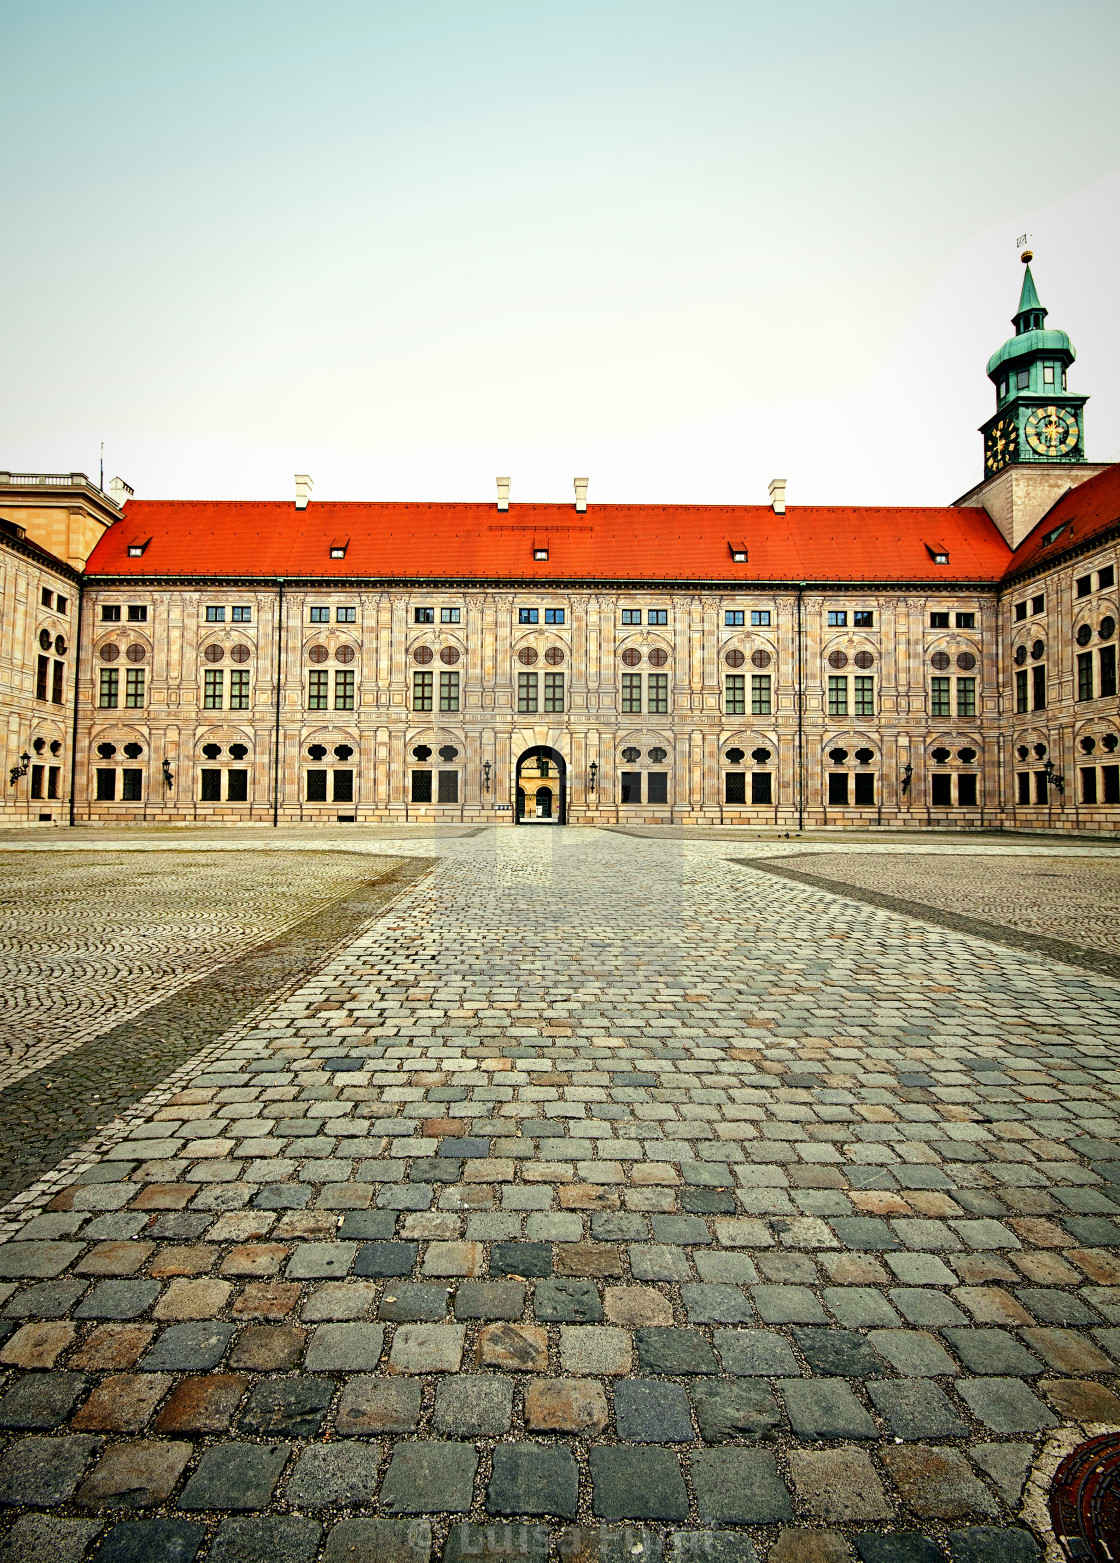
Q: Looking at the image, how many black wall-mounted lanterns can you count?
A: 6